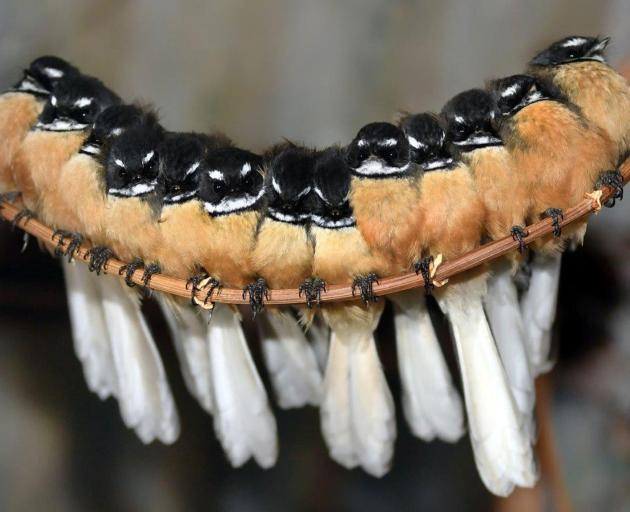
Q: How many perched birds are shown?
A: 13